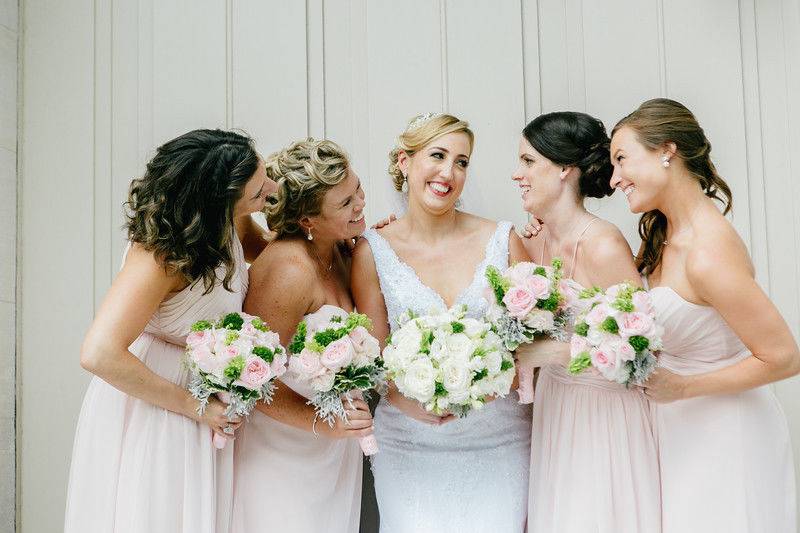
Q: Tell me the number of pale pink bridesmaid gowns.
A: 4